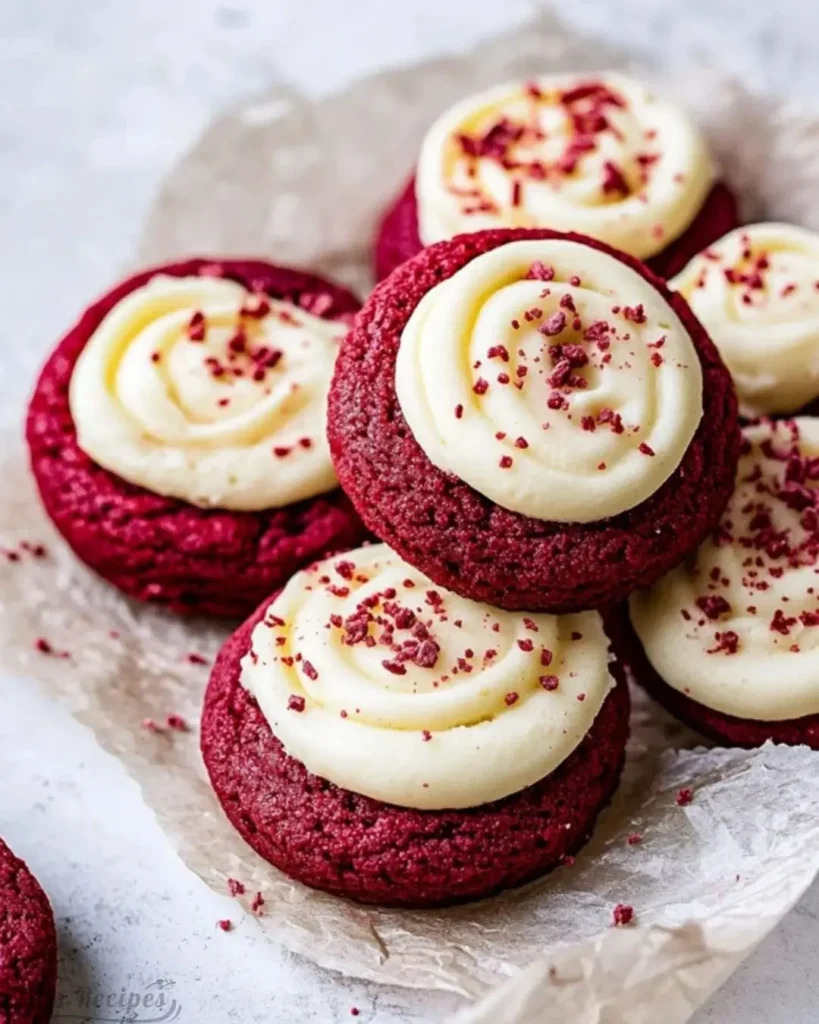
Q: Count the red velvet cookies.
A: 7